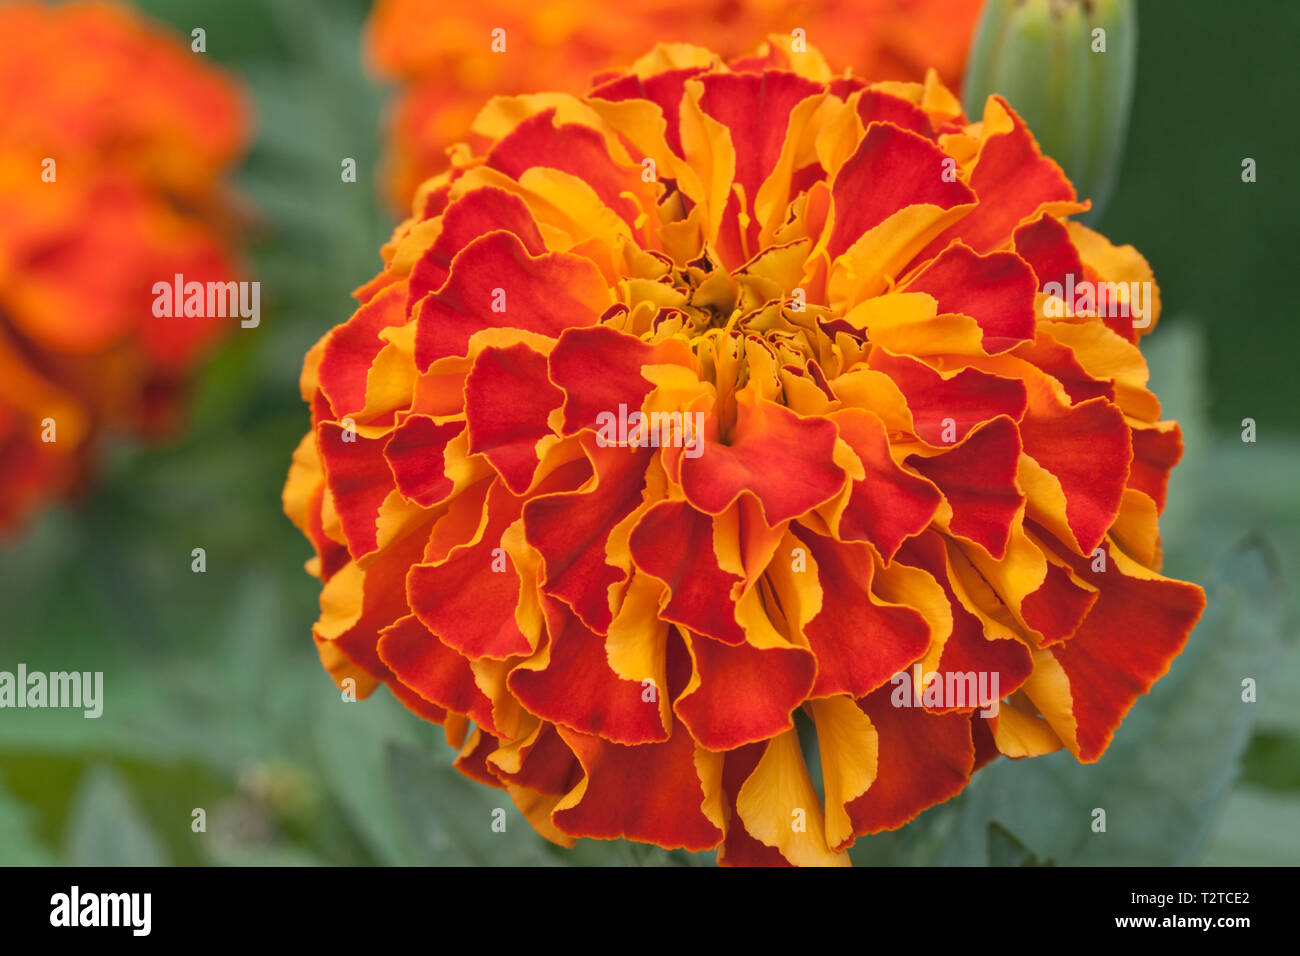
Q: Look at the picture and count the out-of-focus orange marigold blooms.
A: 2